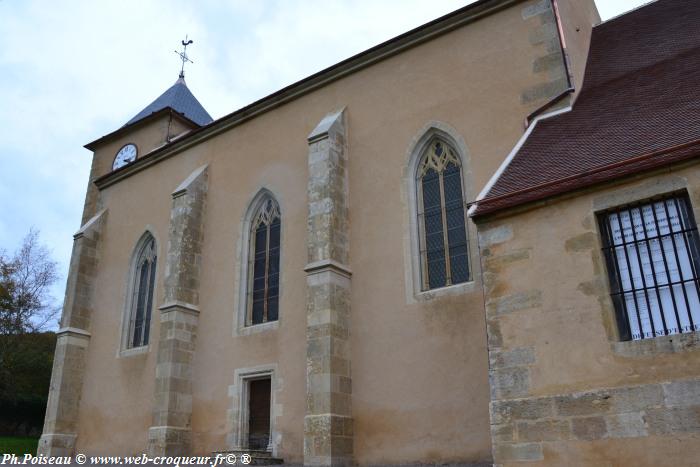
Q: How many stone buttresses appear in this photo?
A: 3